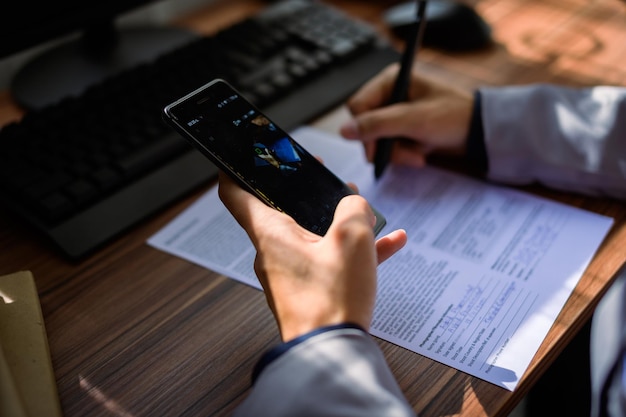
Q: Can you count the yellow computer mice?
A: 0